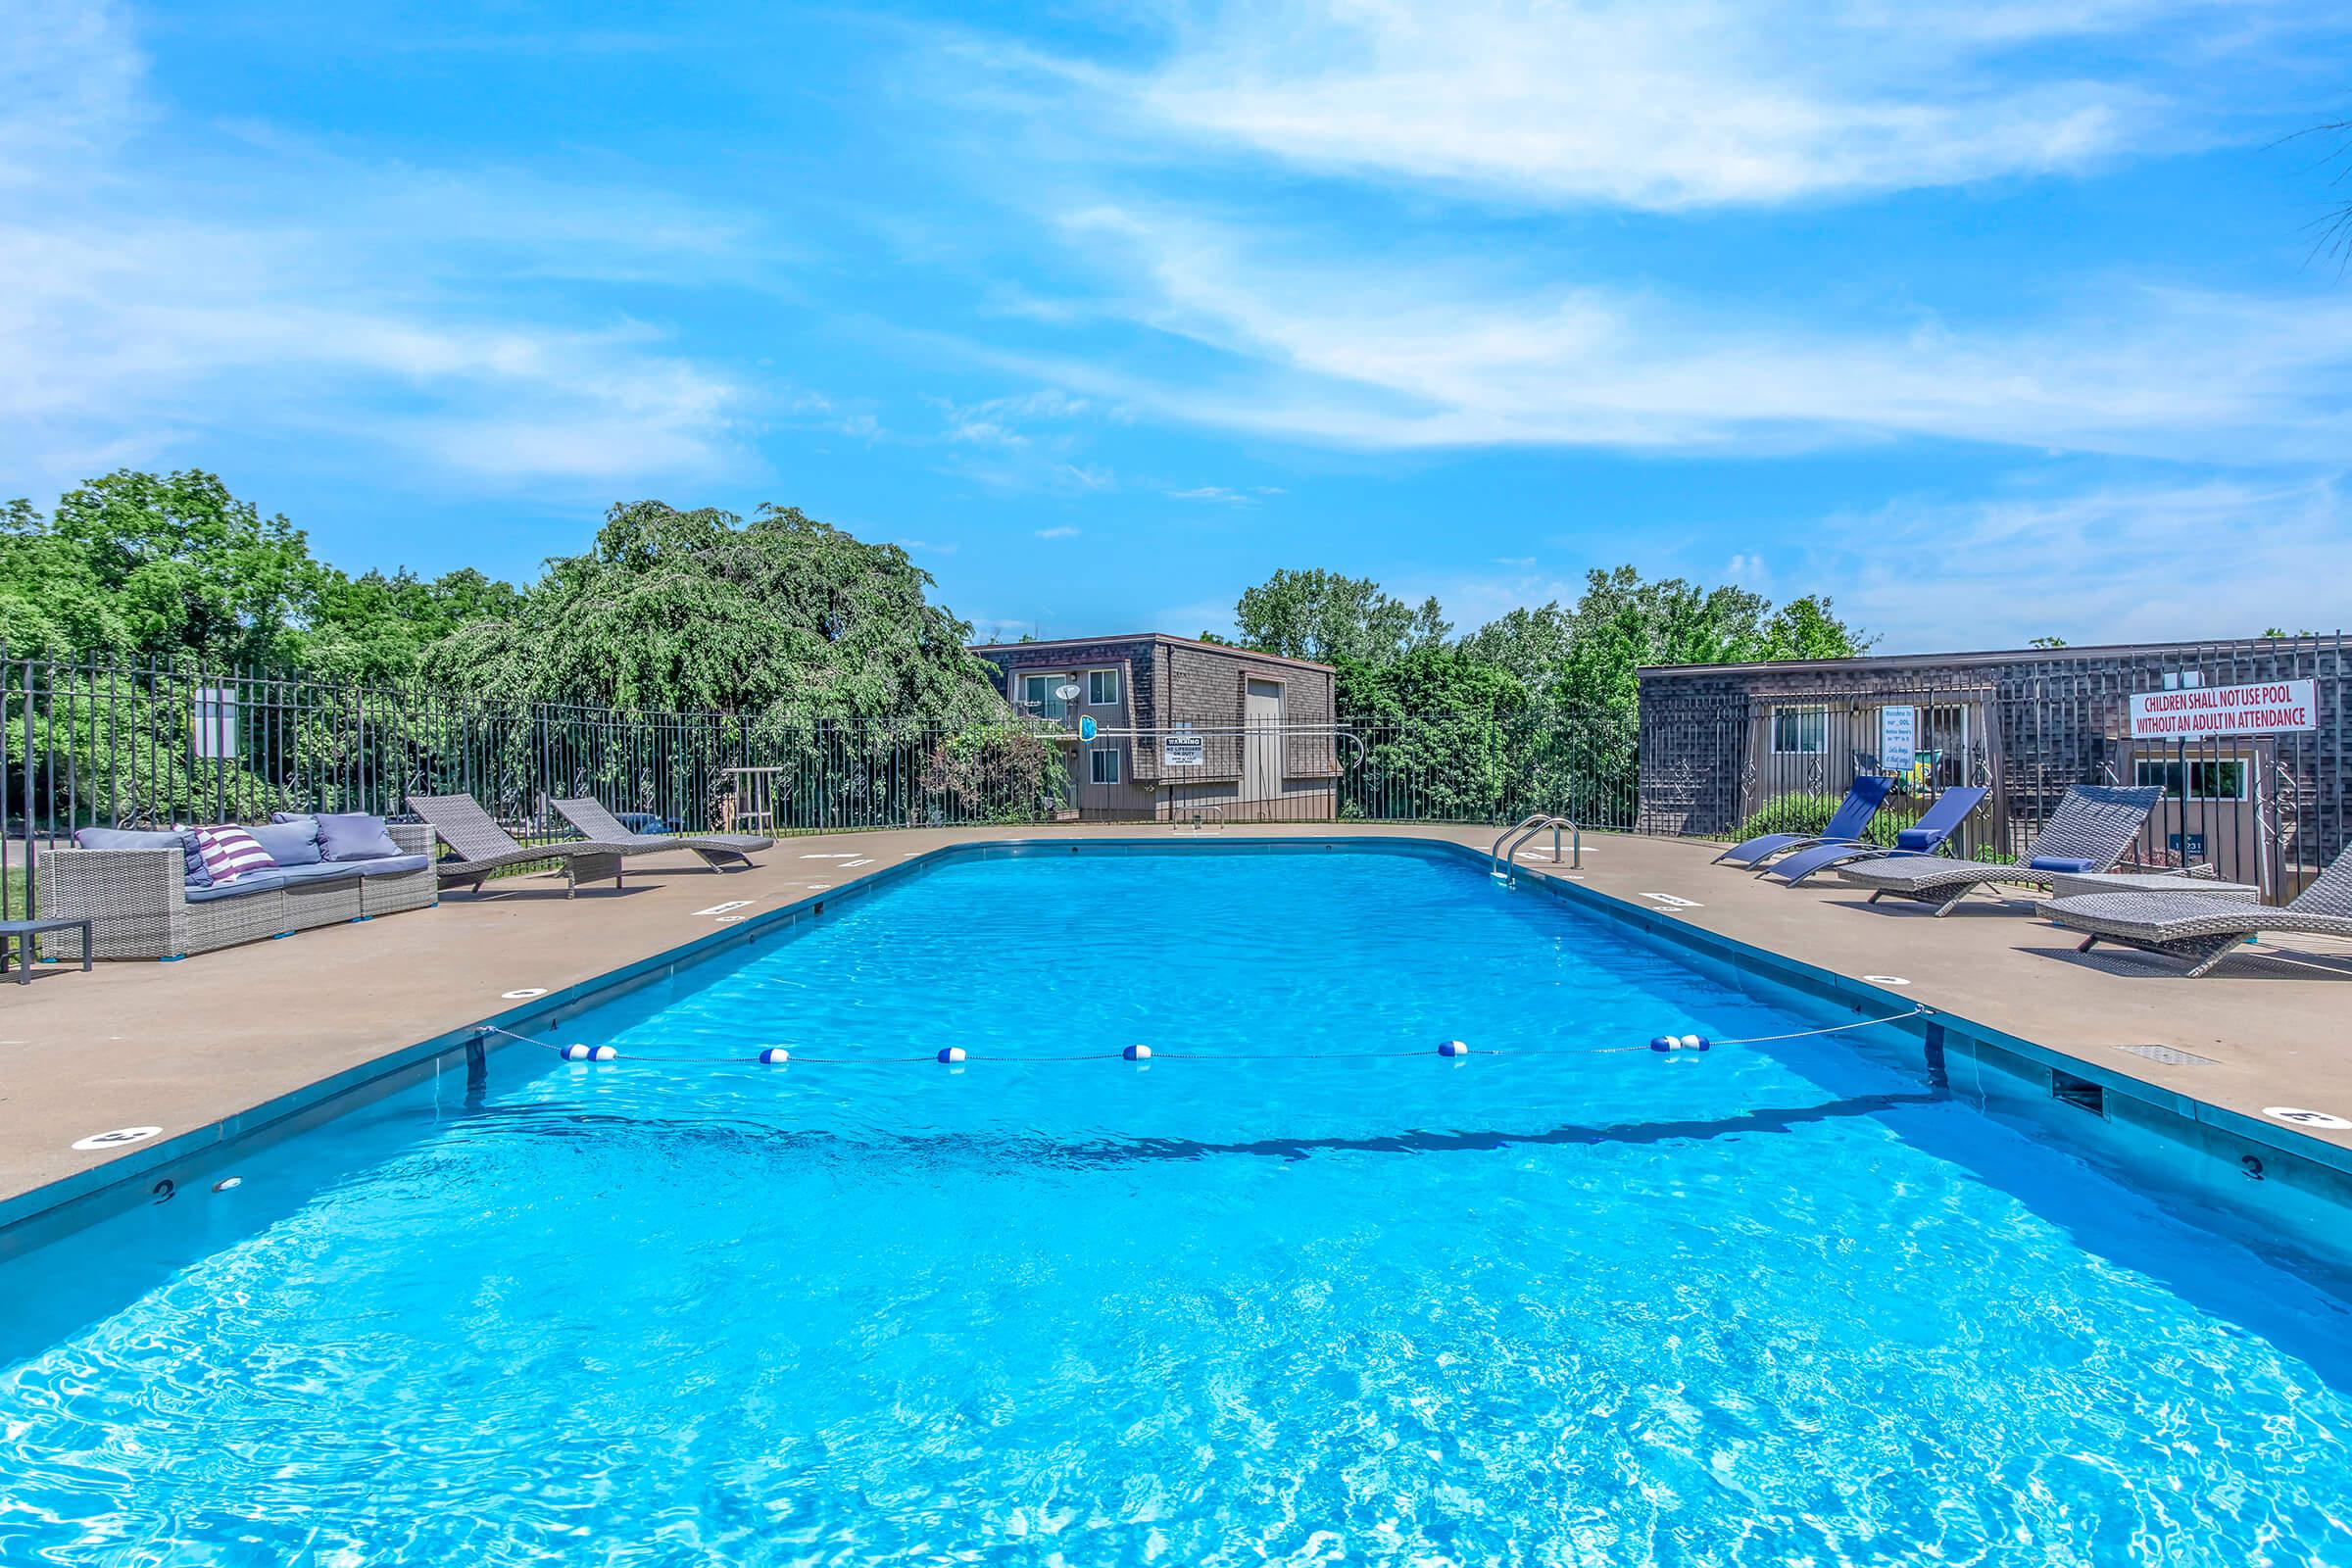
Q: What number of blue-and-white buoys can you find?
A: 8